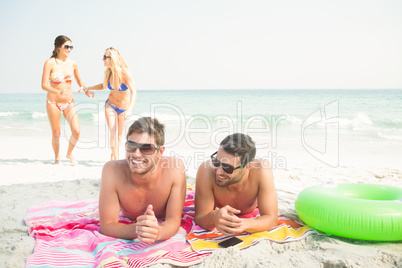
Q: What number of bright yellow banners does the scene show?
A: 0